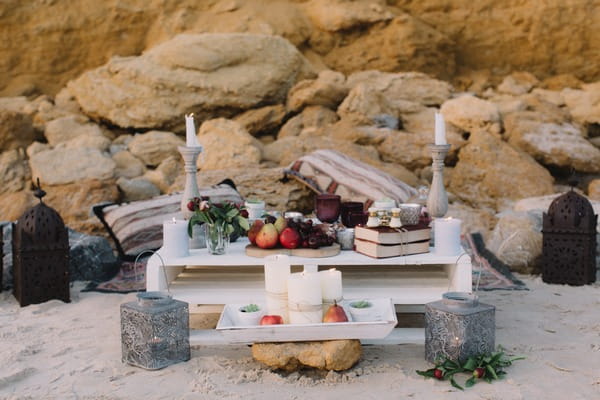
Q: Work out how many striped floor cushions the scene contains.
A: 2